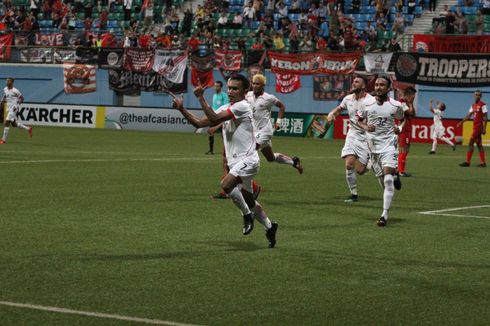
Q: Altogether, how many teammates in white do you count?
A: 6